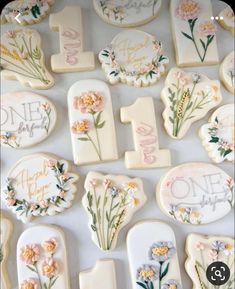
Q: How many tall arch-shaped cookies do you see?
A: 4